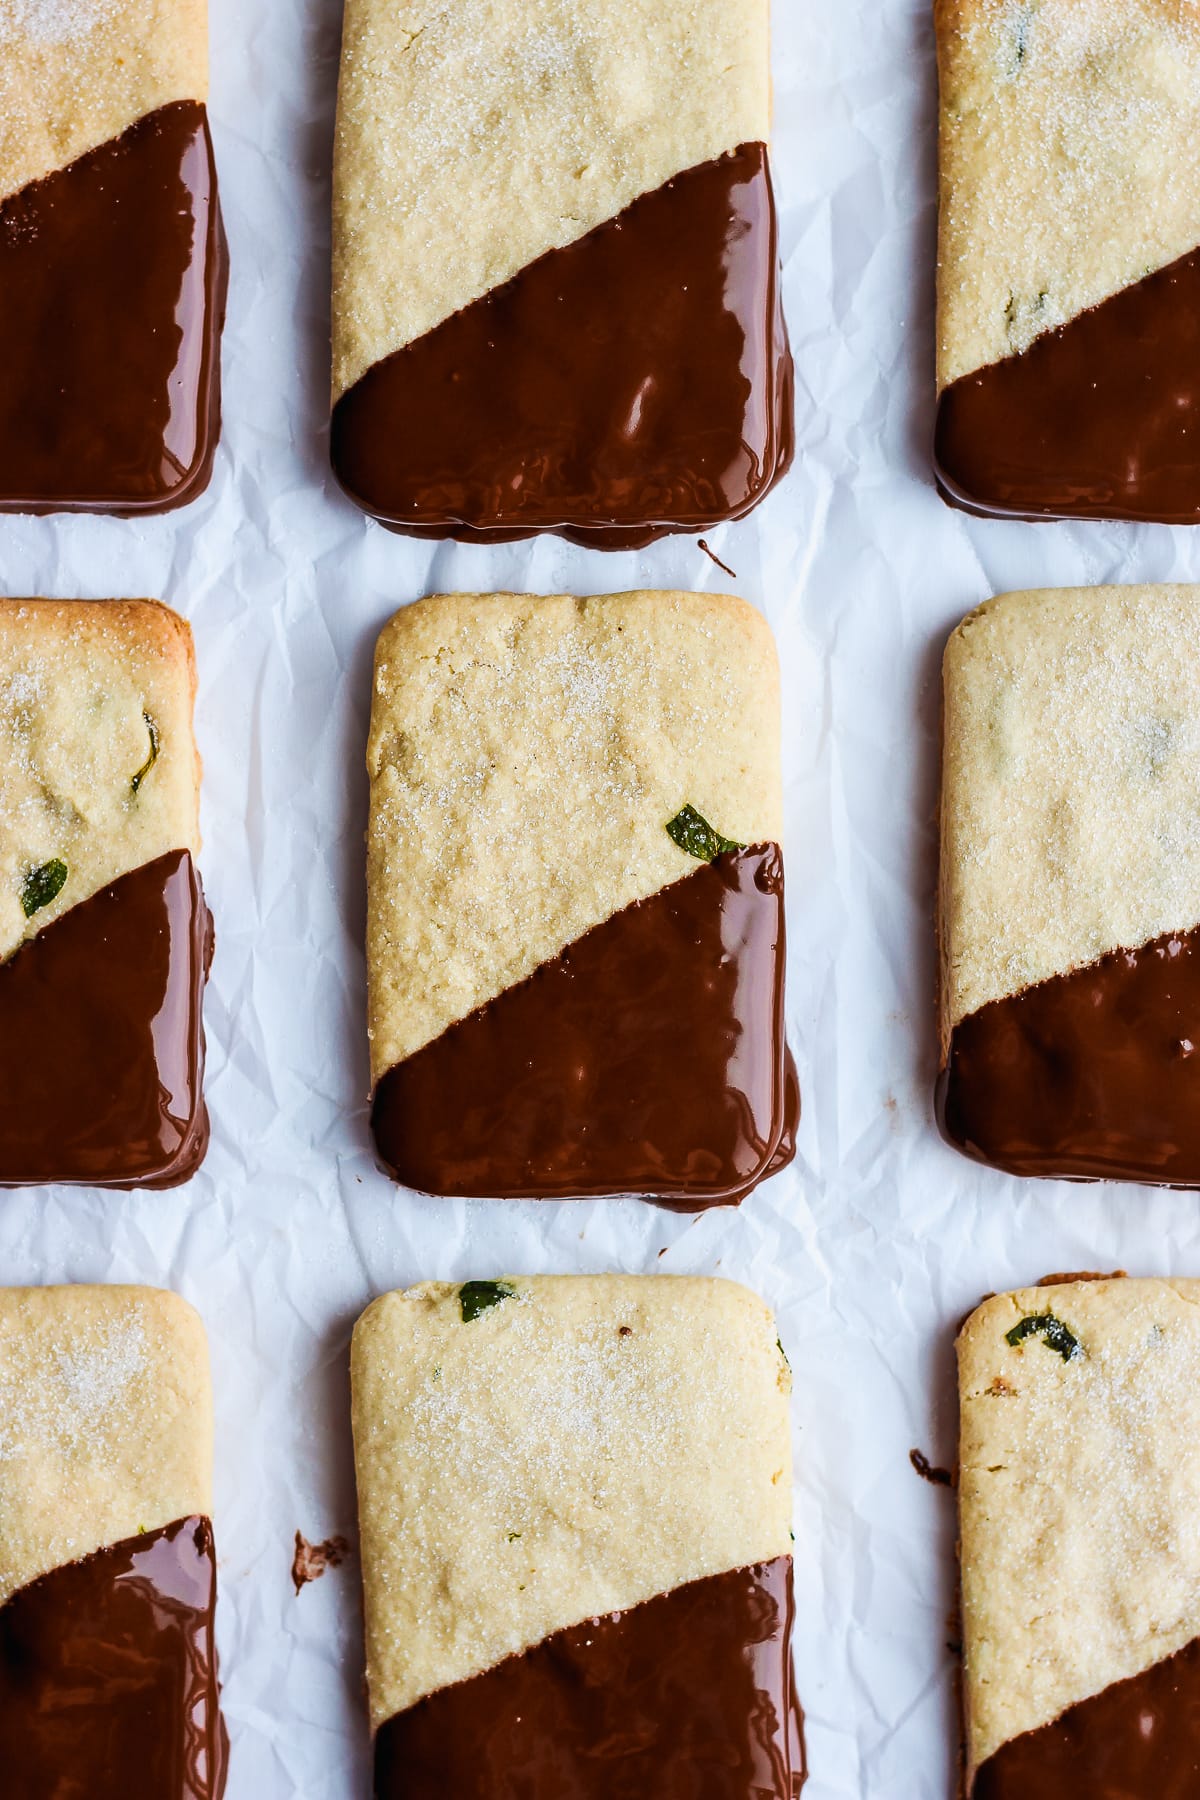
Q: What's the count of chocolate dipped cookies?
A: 9